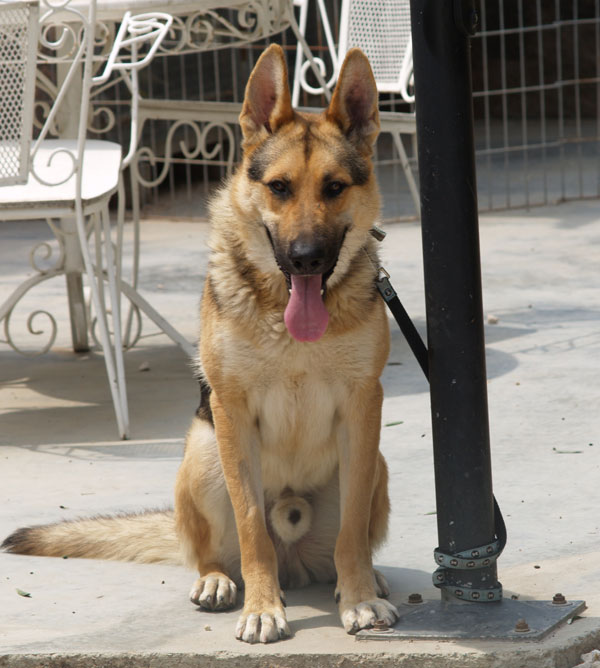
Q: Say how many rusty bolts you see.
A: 4